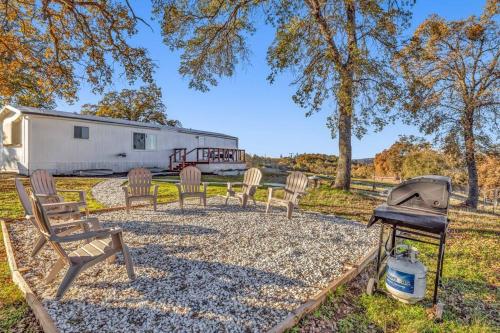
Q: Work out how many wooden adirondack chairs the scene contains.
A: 7